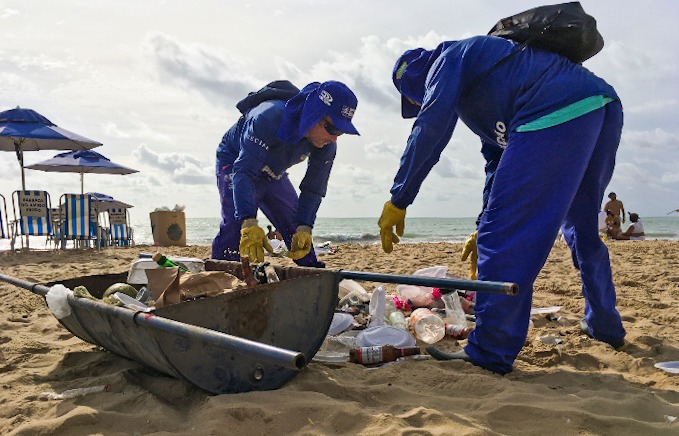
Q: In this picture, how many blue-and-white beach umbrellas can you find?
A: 3